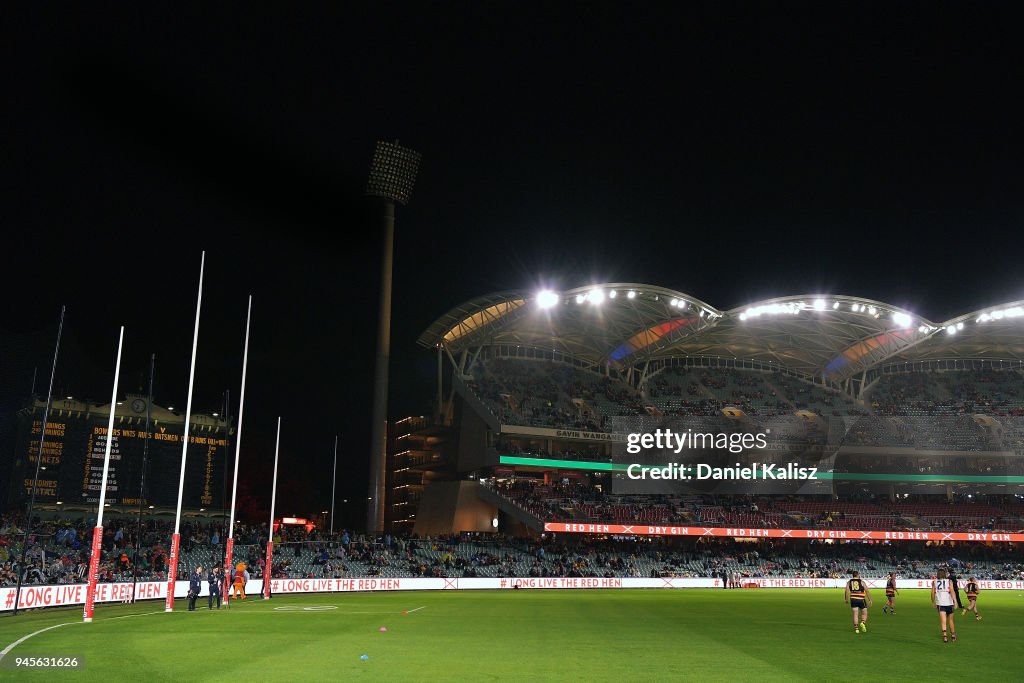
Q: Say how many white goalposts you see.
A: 4